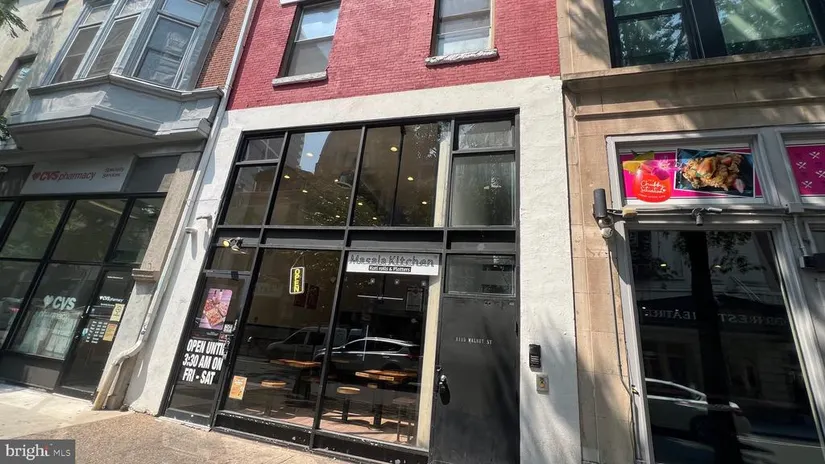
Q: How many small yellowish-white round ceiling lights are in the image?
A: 10